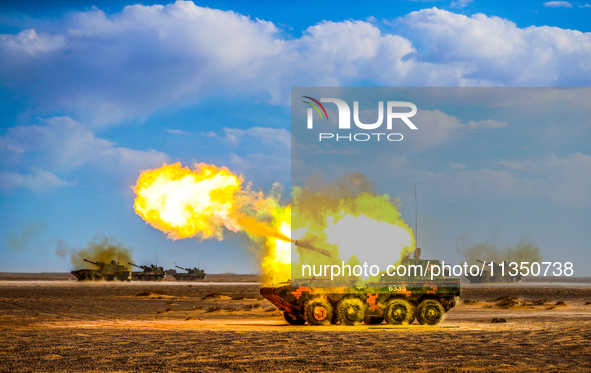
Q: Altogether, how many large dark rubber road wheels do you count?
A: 4